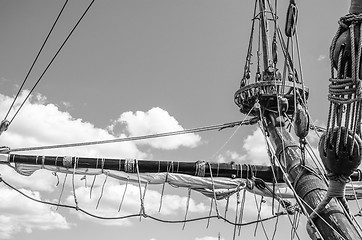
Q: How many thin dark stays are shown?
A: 2